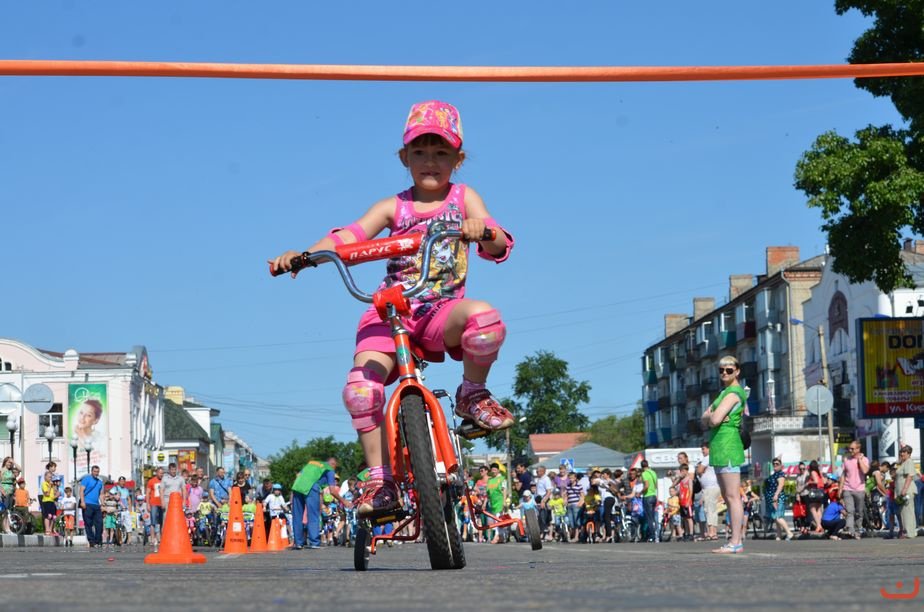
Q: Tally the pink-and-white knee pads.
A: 2